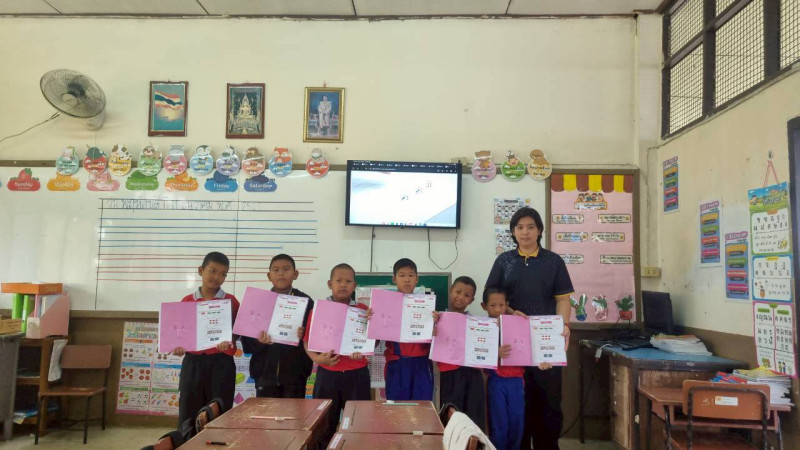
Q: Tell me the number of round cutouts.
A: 13